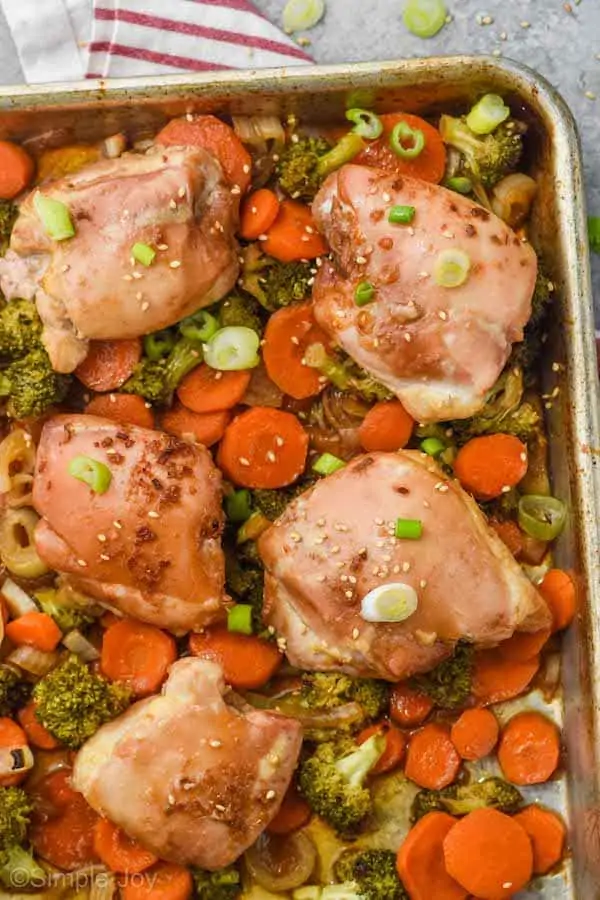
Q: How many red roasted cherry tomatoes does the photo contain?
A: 0